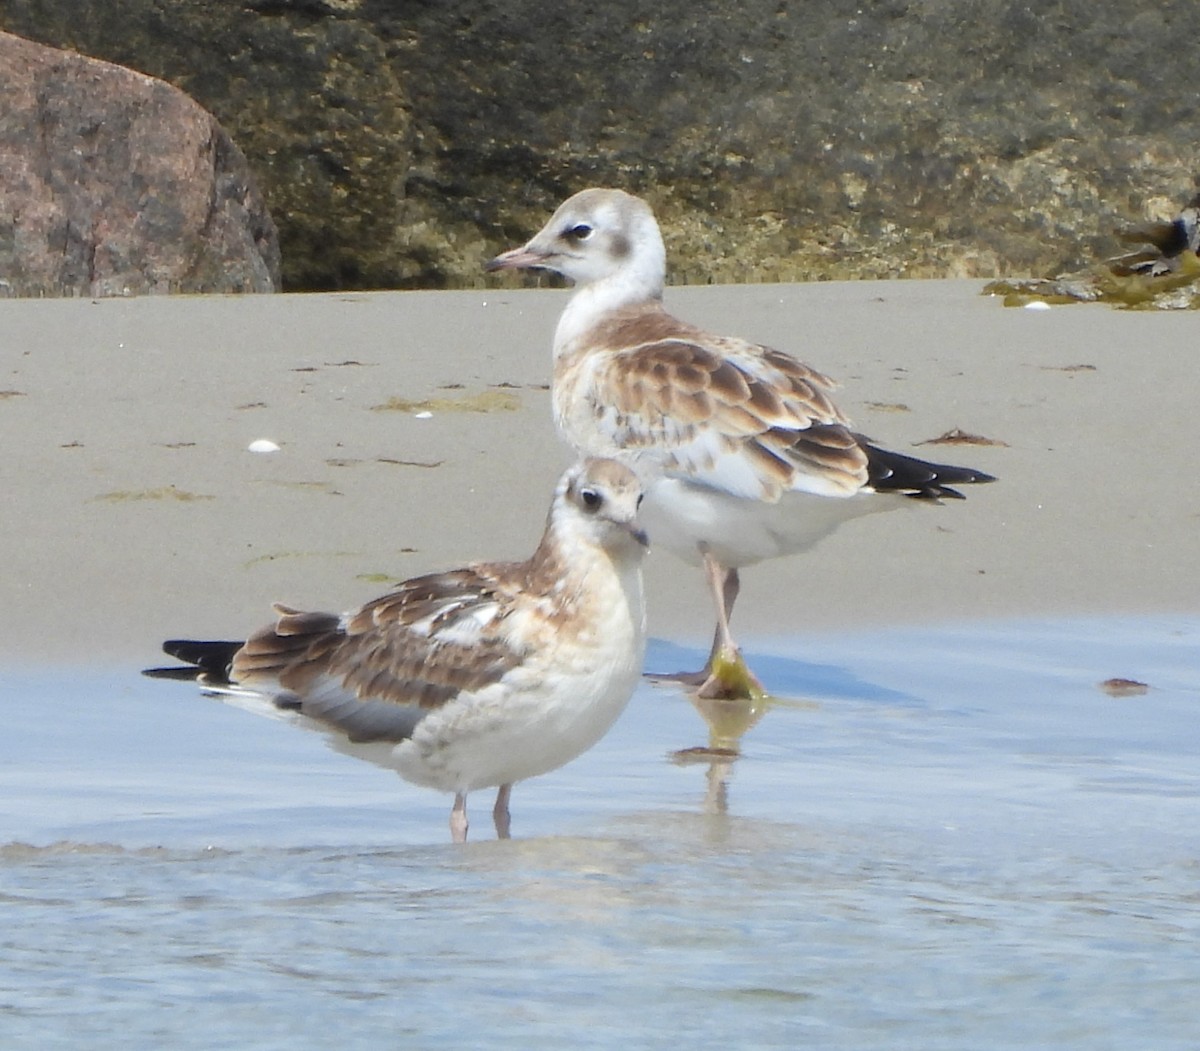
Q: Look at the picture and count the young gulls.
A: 2